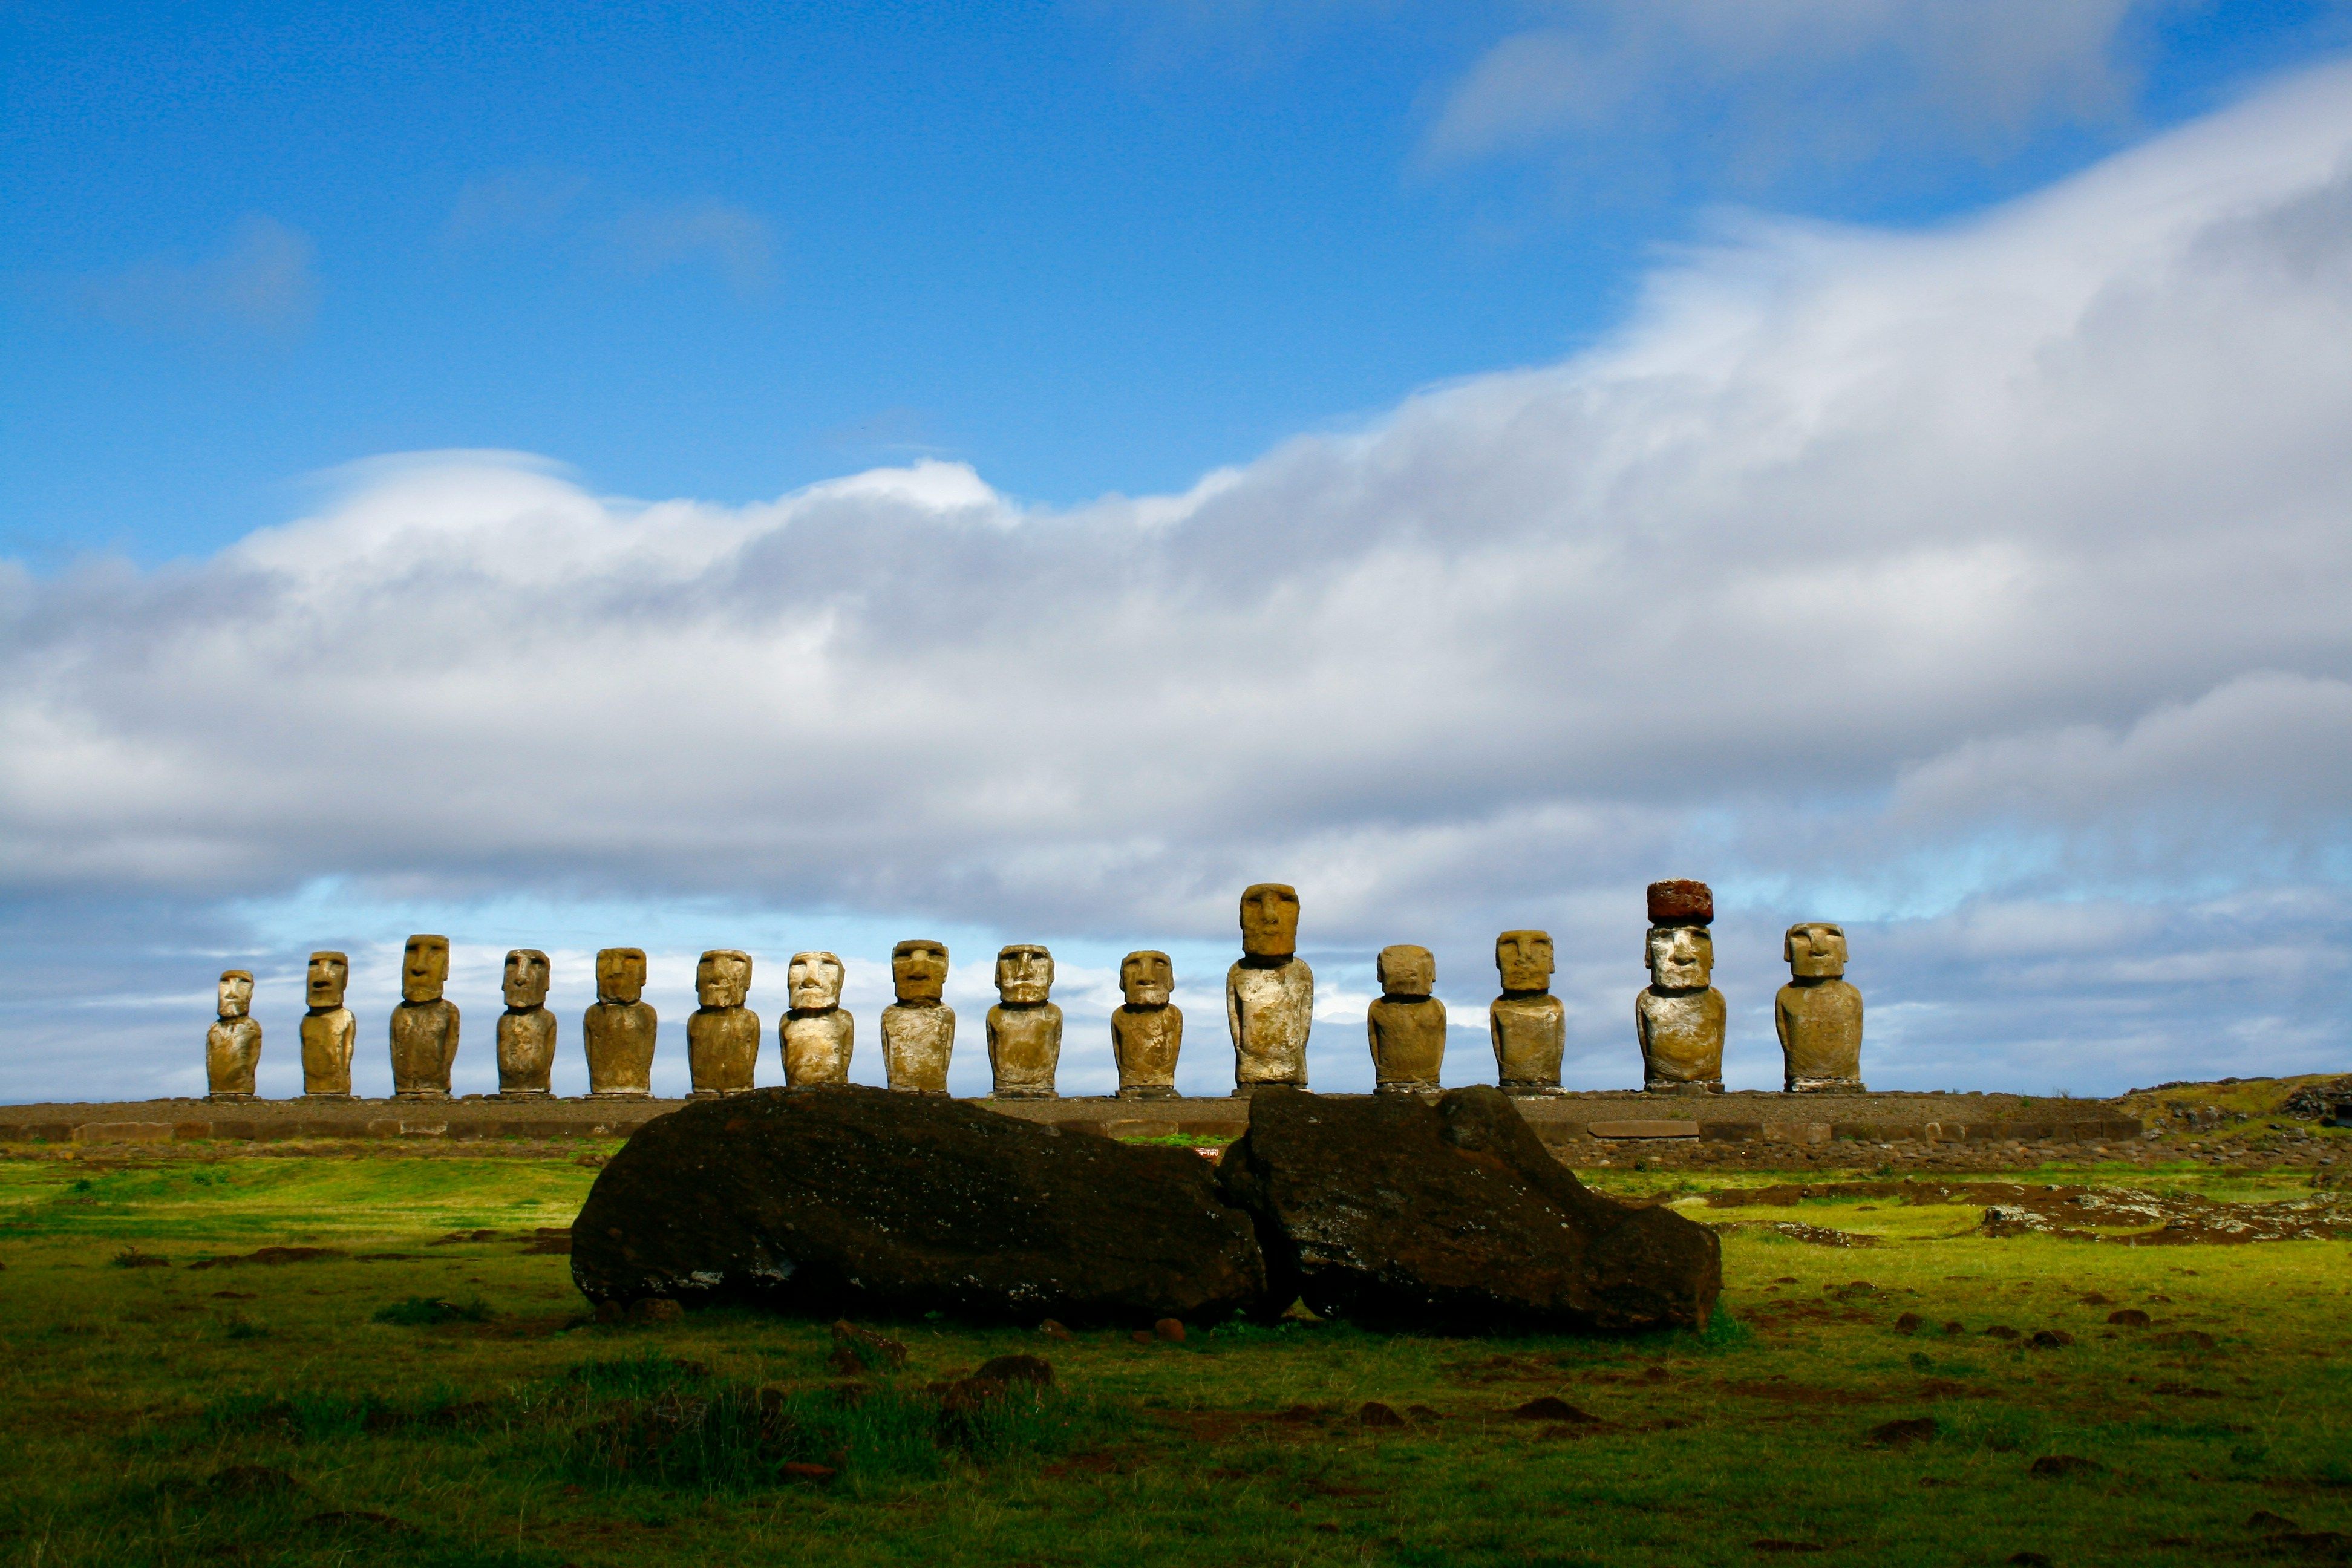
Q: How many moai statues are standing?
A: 15